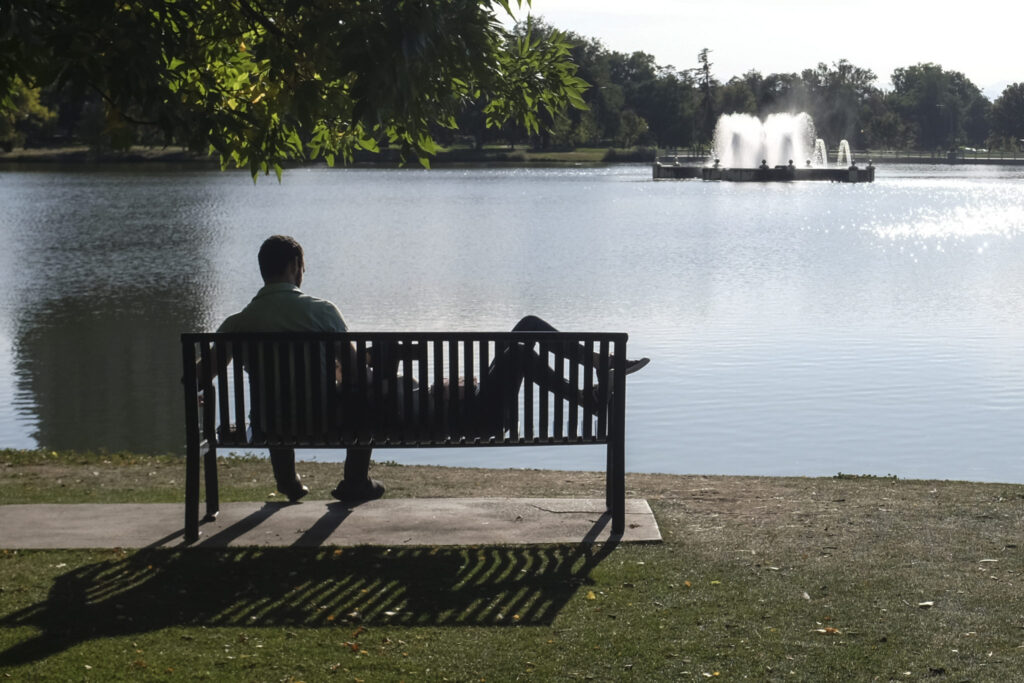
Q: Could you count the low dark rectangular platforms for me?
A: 1